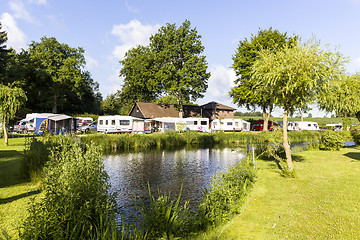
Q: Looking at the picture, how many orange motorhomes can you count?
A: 0